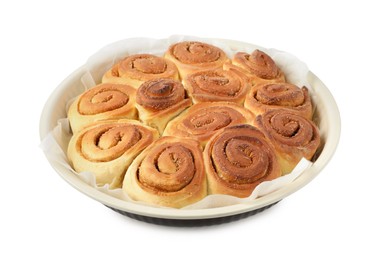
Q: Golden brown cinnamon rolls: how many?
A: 12